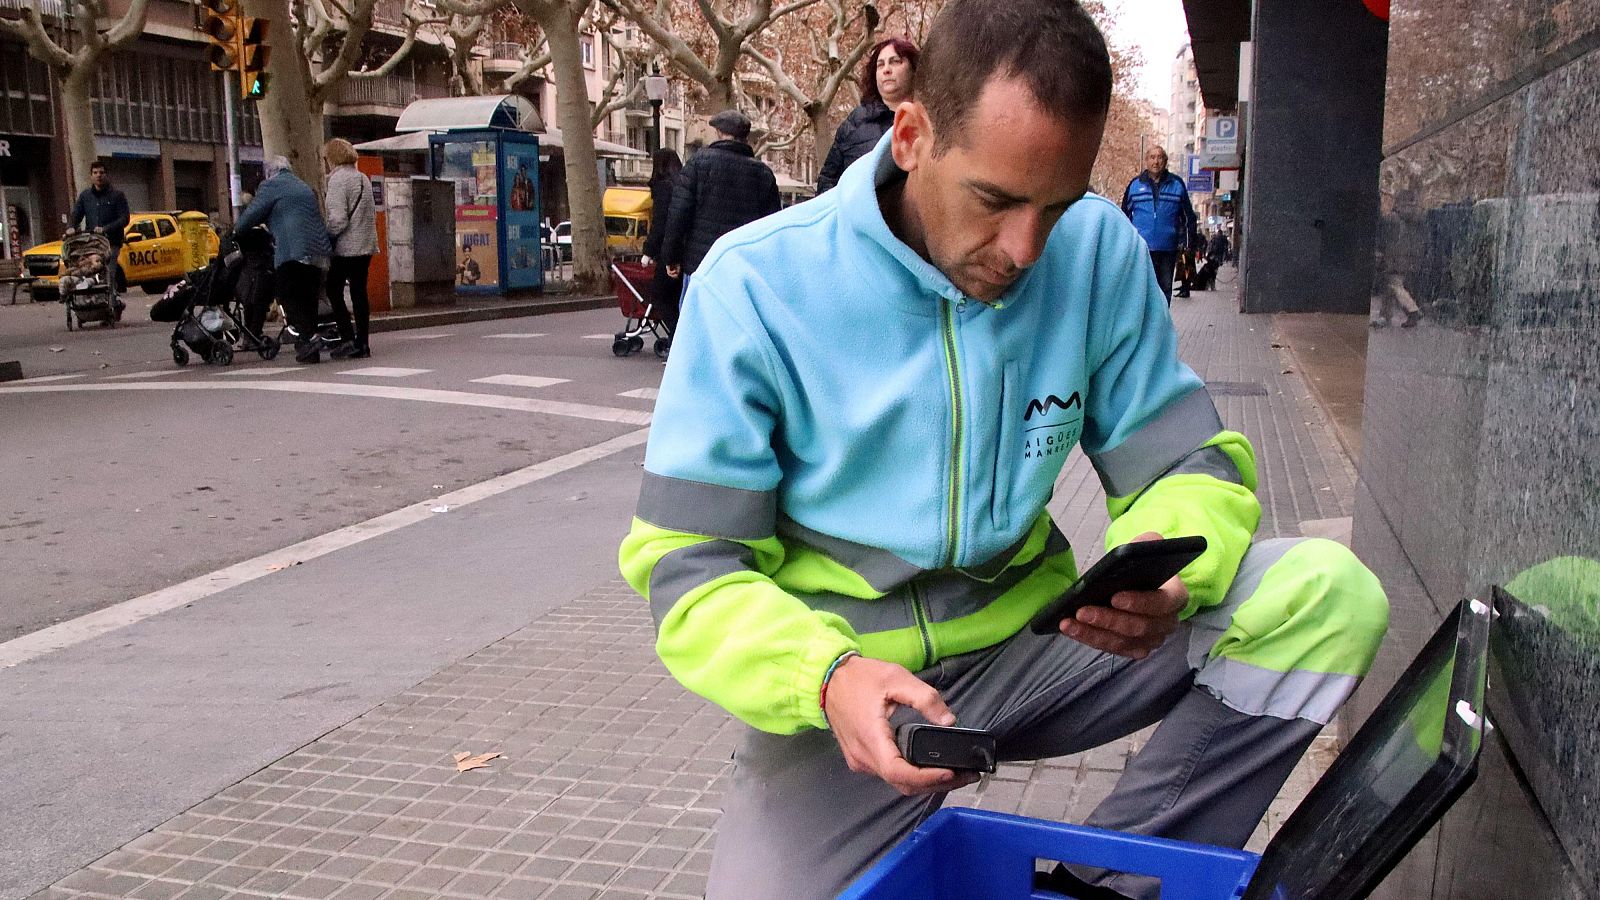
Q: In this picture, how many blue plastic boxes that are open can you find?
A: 1